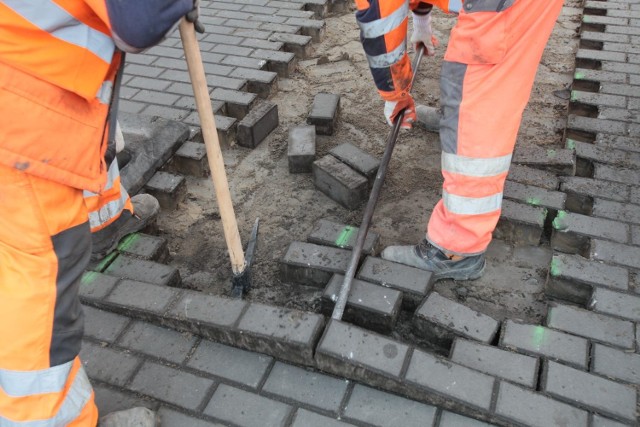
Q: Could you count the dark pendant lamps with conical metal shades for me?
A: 0